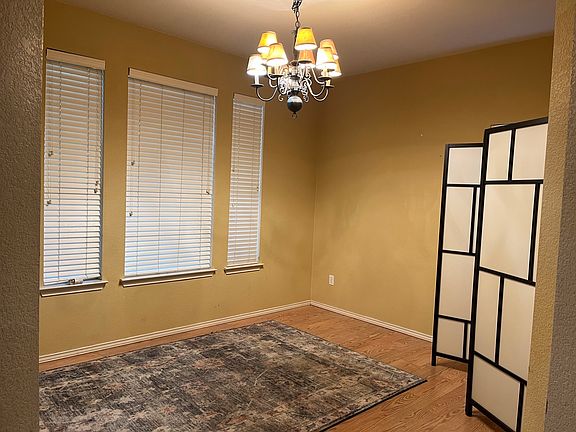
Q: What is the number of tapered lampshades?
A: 9